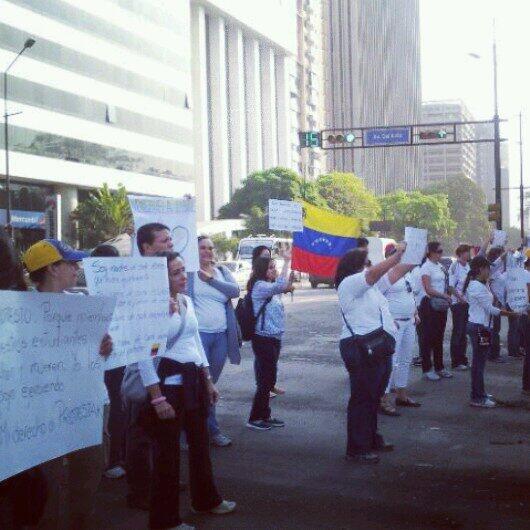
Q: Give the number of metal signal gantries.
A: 1